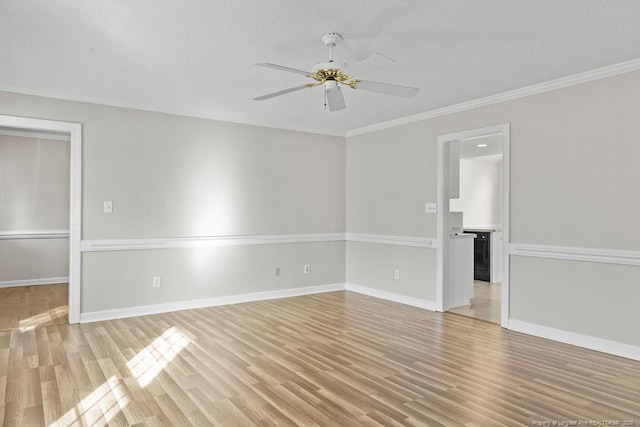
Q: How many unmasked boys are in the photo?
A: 0